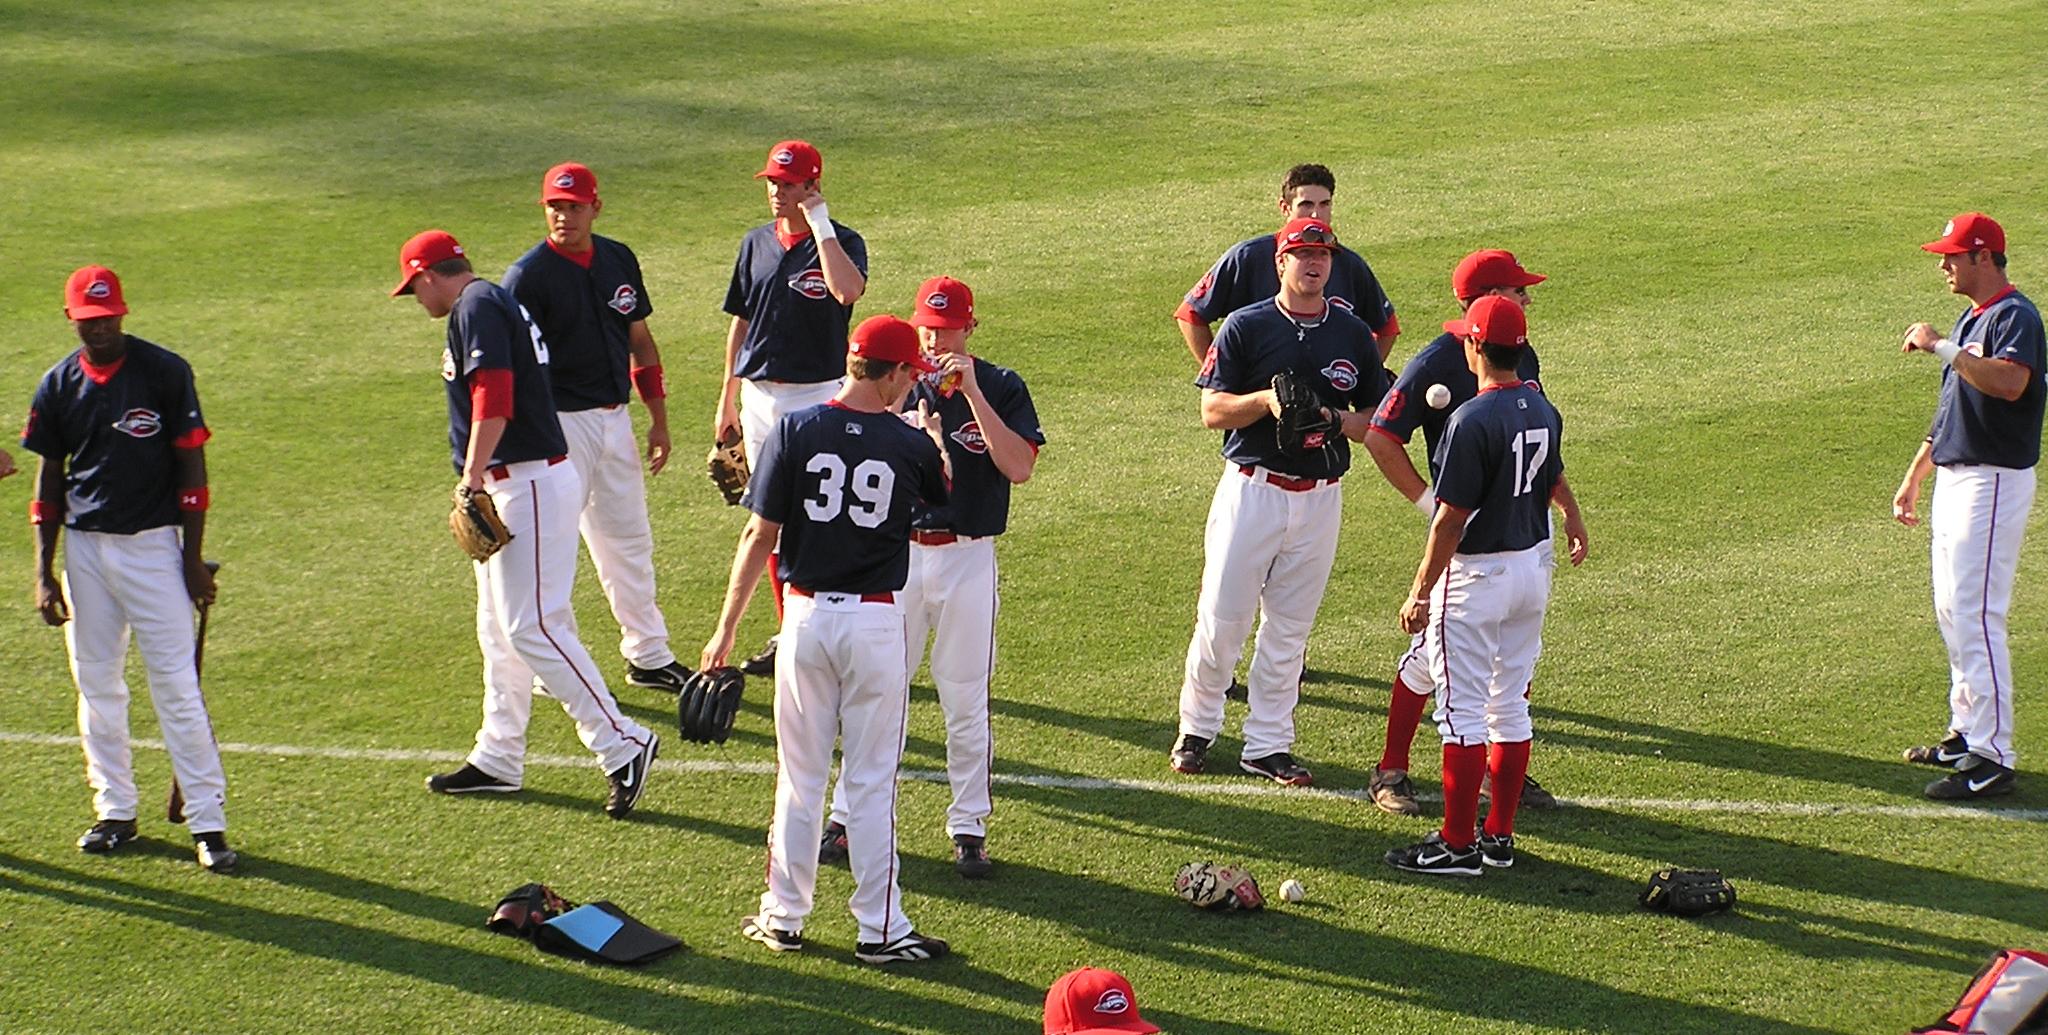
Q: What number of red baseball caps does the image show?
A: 11